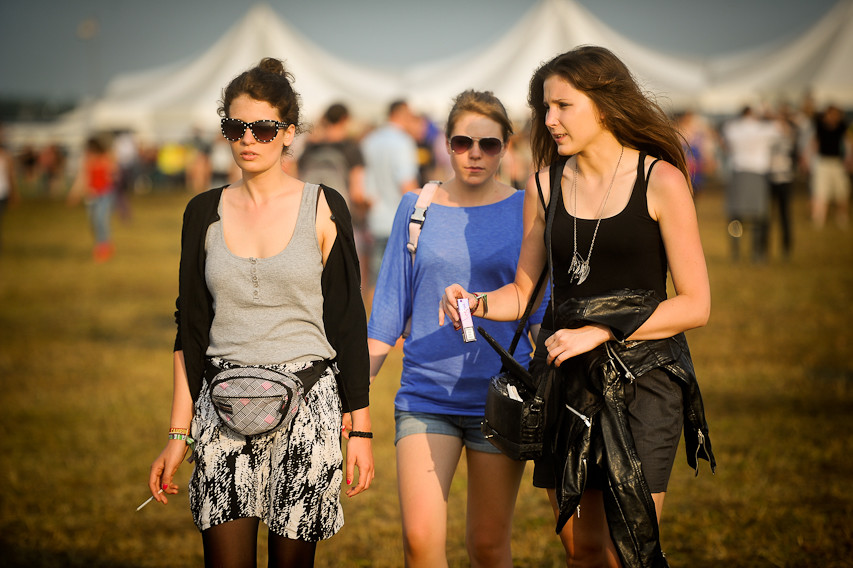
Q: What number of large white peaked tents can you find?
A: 3